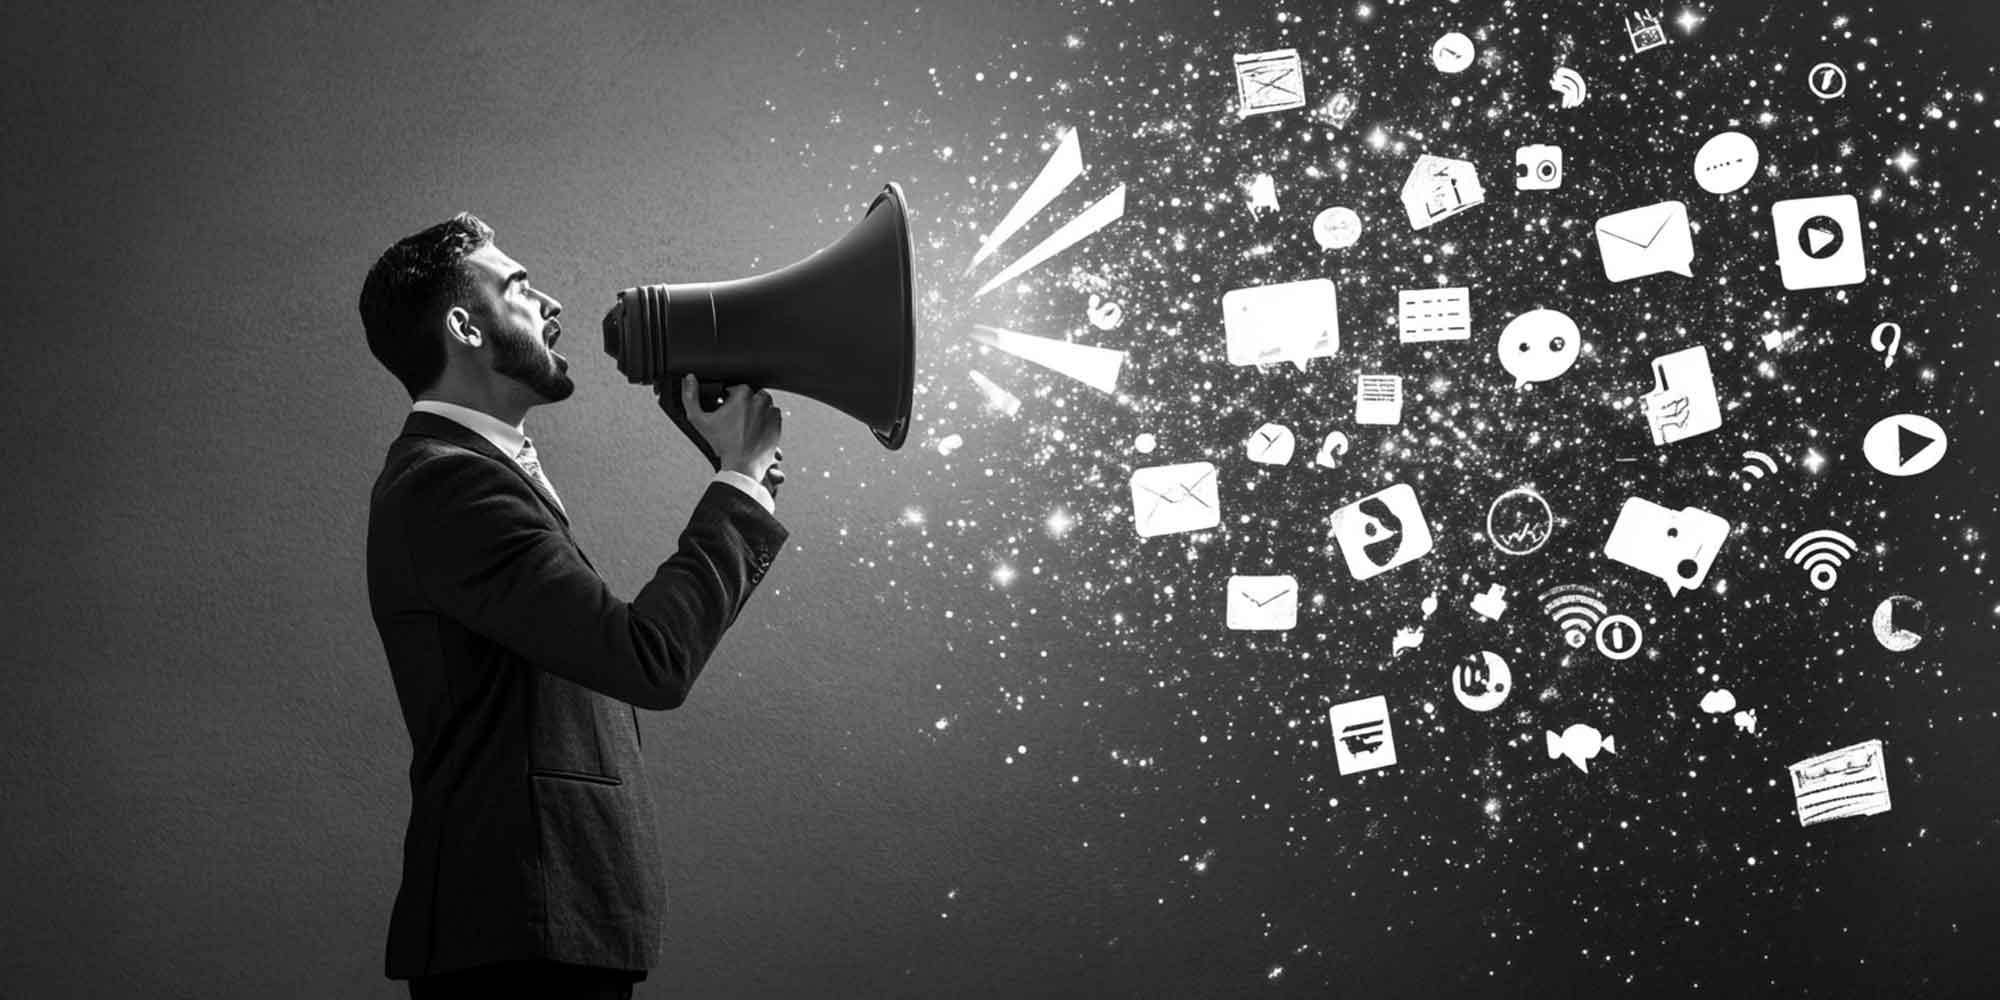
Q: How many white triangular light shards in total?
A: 4